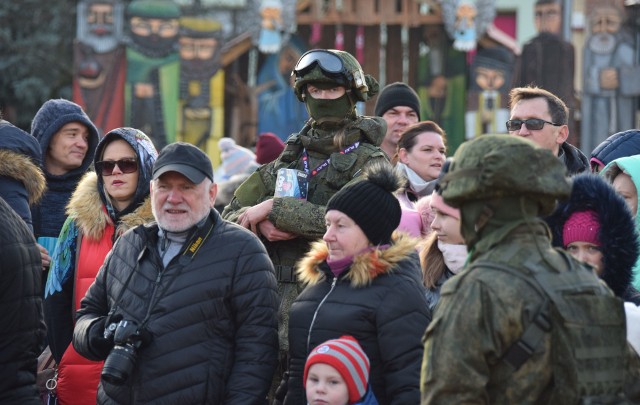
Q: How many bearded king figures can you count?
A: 3